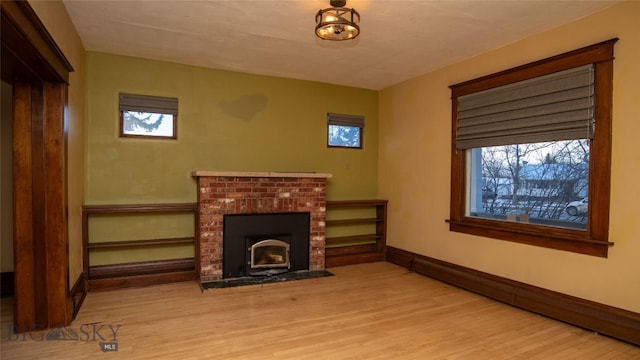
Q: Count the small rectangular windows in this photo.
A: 2